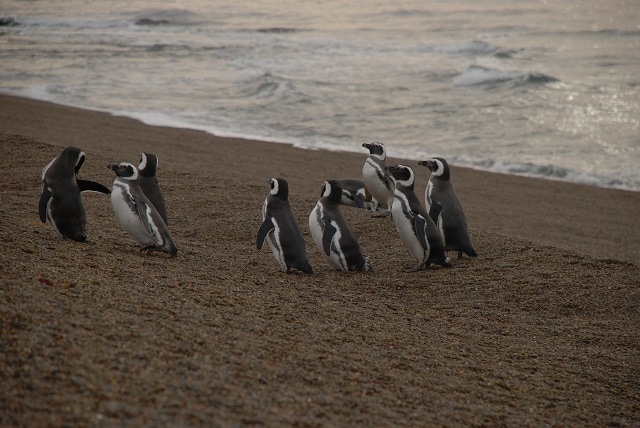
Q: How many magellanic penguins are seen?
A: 9